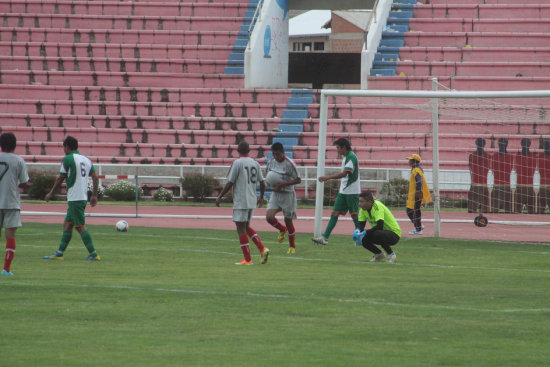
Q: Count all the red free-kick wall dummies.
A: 4